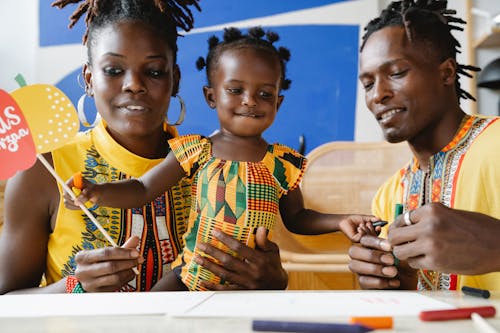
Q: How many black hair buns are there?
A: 7